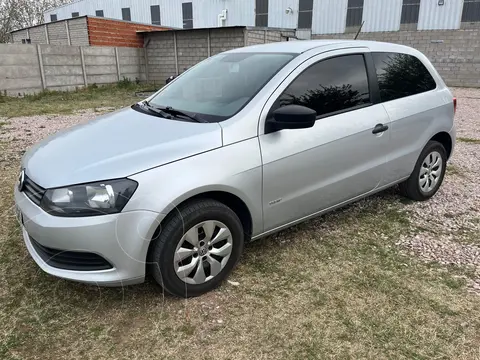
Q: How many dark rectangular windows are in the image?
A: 11